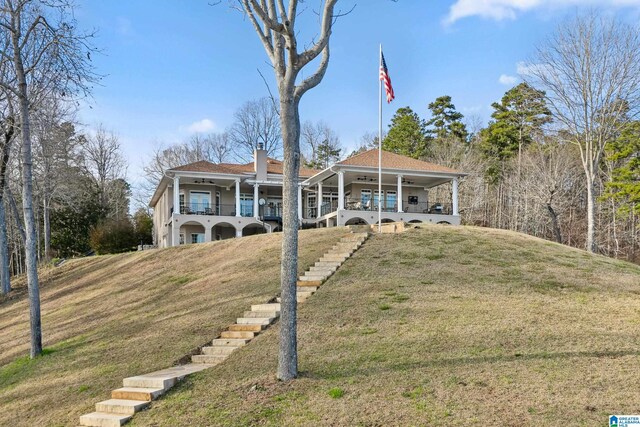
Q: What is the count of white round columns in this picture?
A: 8